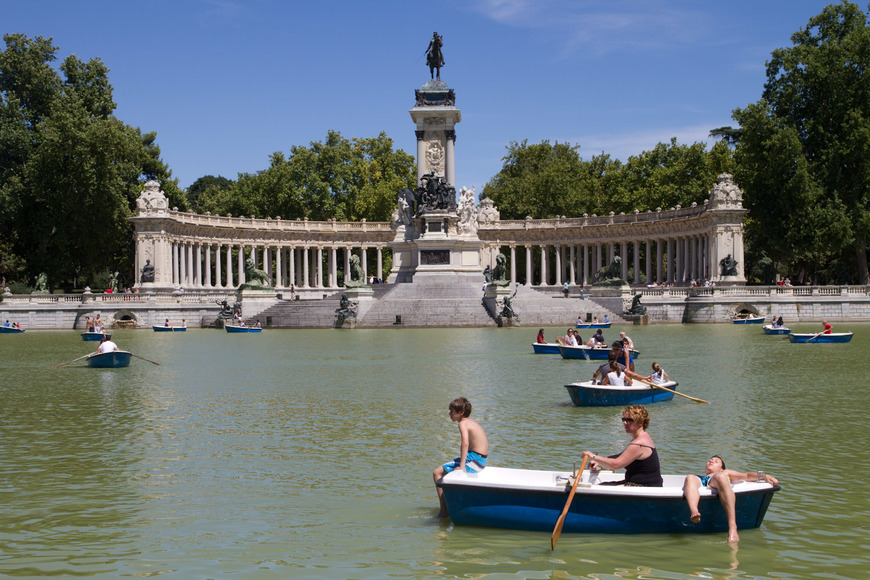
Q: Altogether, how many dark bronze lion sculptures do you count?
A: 4